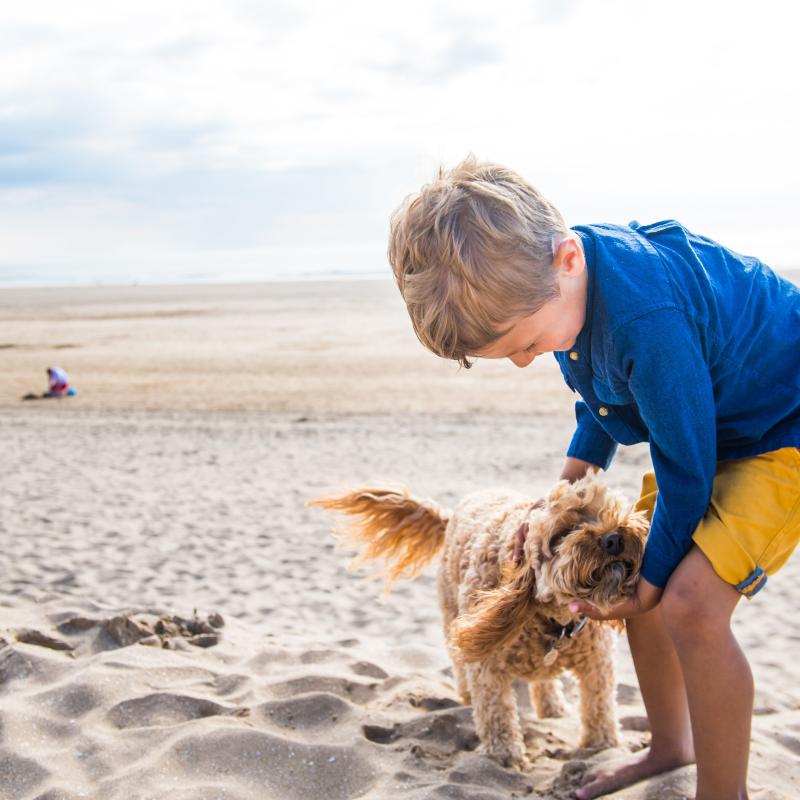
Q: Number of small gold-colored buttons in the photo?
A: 2